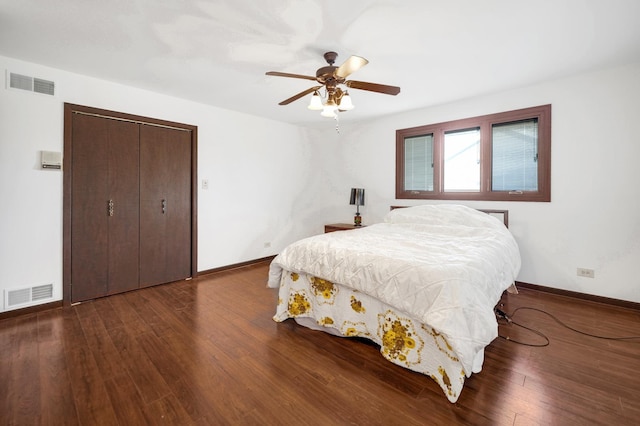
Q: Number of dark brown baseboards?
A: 3